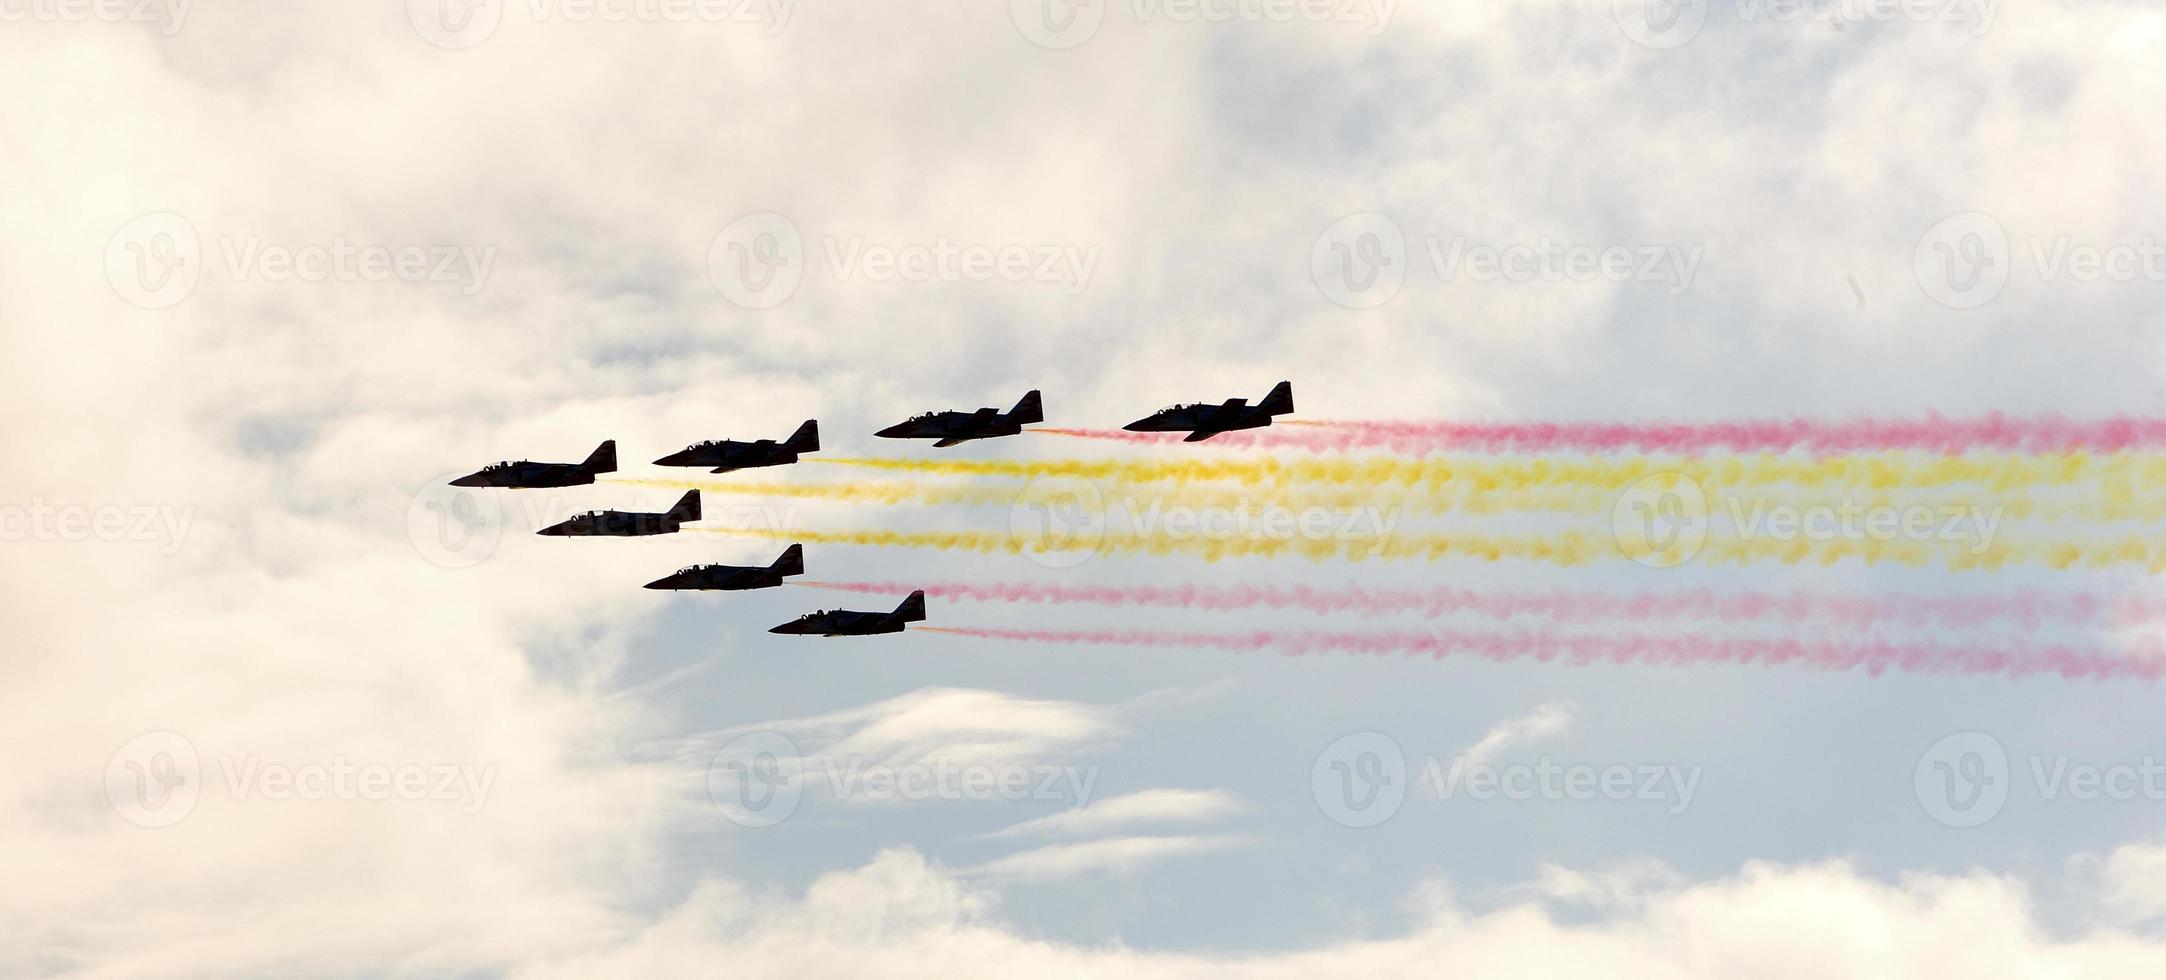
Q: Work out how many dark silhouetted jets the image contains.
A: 7